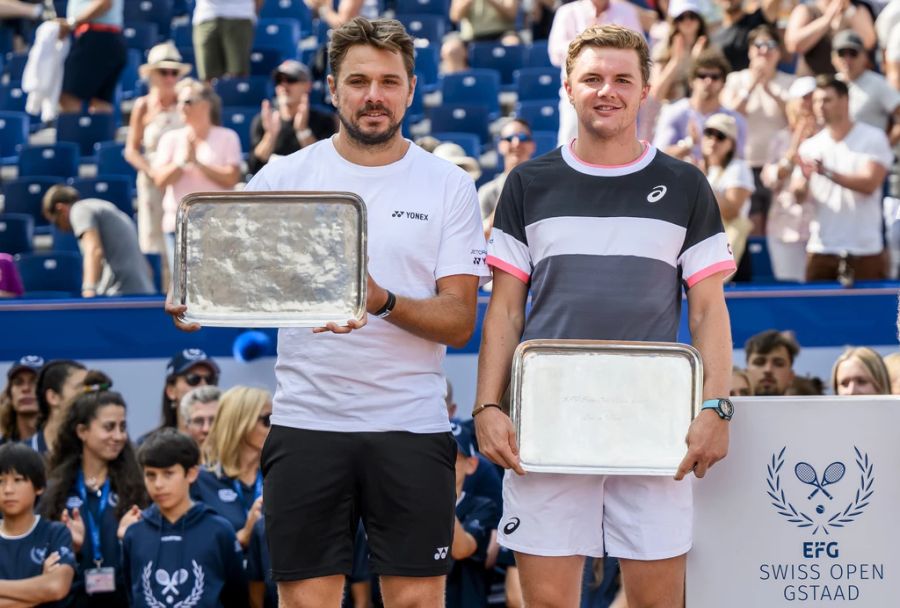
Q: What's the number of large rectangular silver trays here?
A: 2